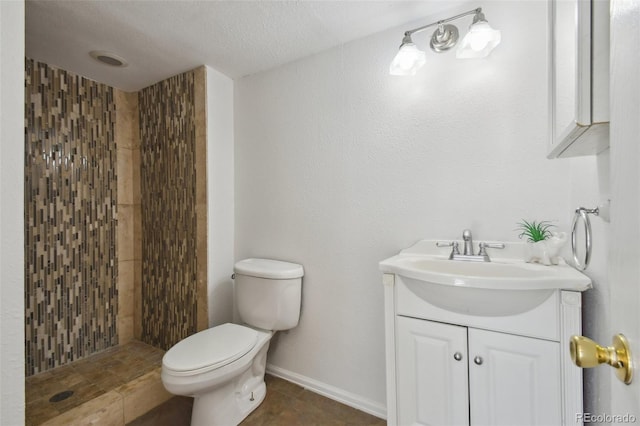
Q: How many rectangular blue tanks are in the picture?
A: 0